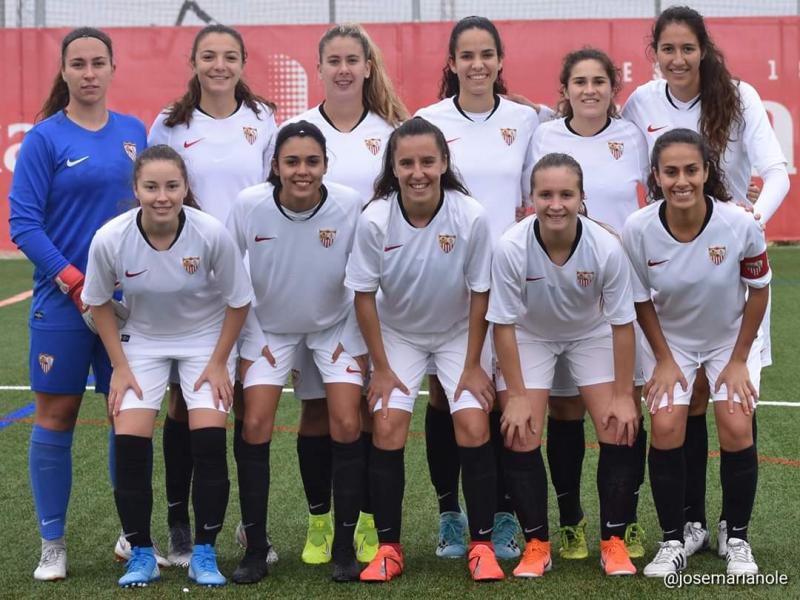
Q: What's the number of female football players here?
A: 11